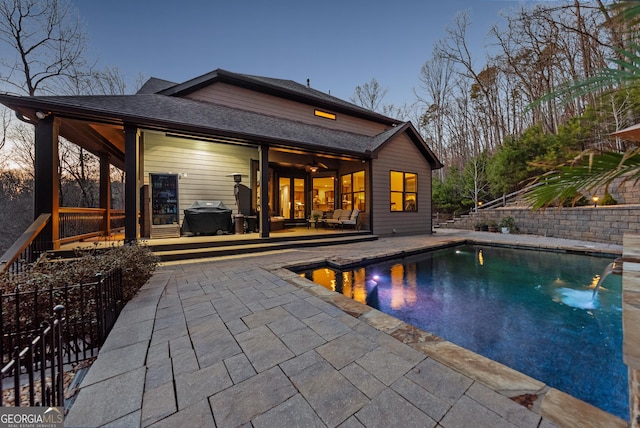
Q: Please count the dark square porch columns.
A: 4